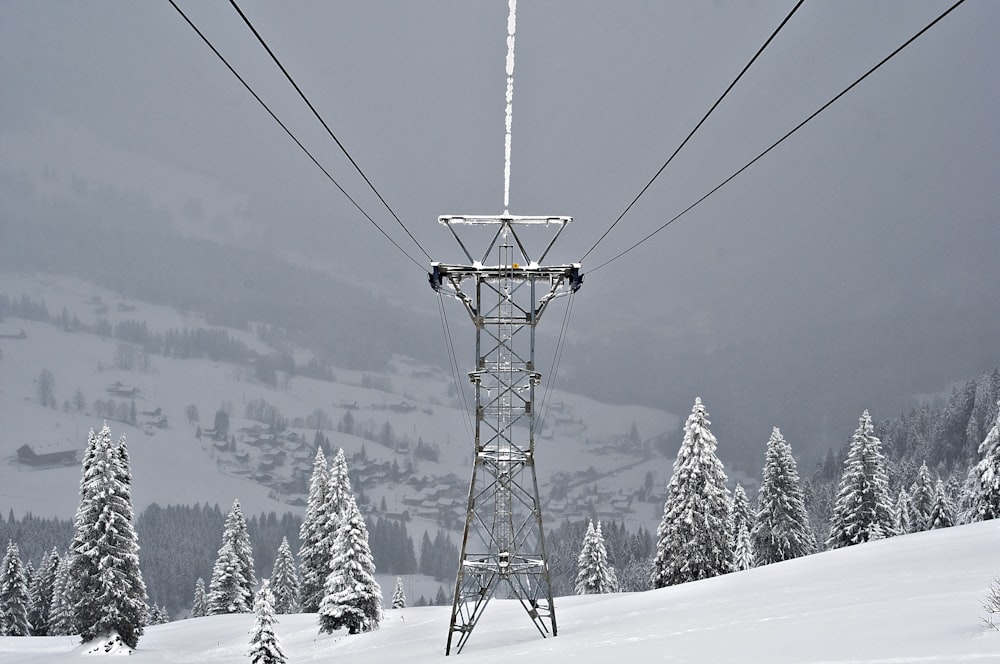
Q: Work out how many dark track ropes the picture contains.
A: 4